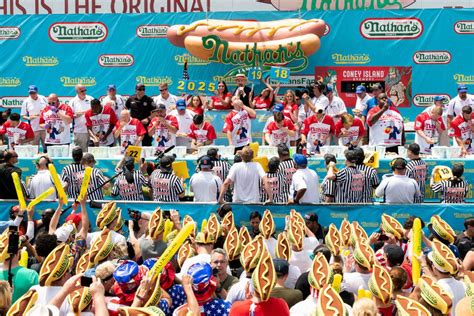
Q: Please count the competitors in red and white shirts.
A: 13